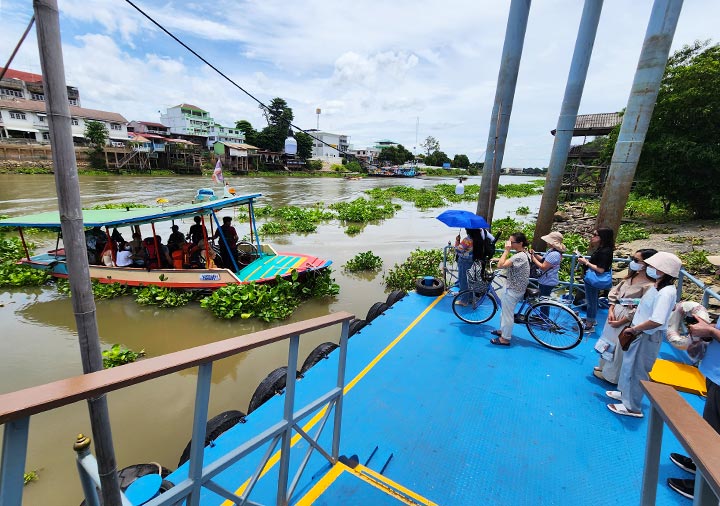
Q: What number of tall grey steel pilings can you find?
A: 3